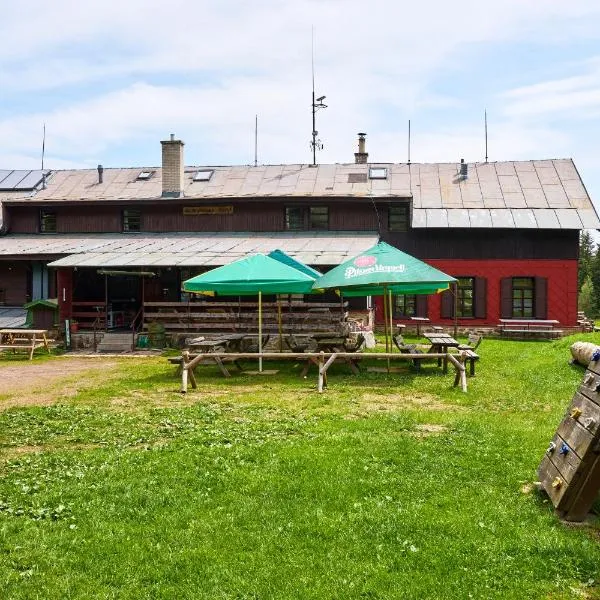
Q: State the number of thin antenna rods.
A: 5